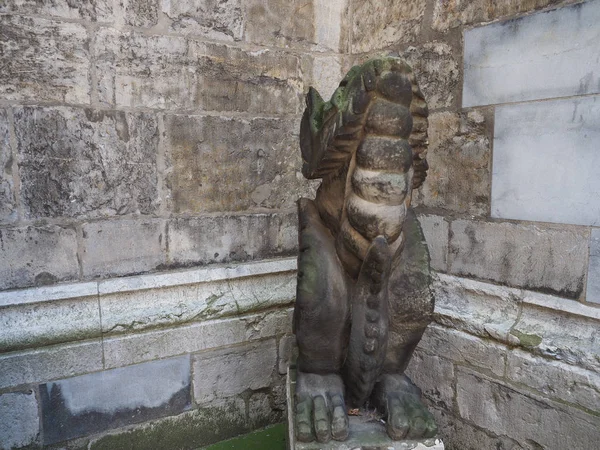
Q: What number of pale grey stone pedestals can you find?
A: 1